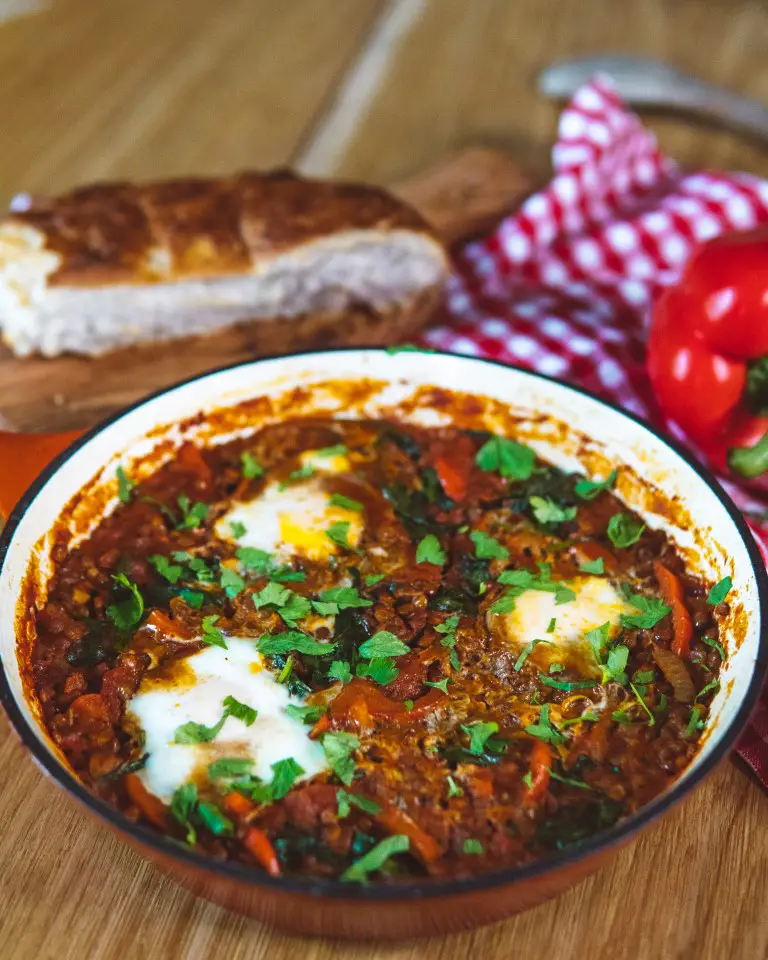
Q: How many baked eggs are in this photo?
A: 3